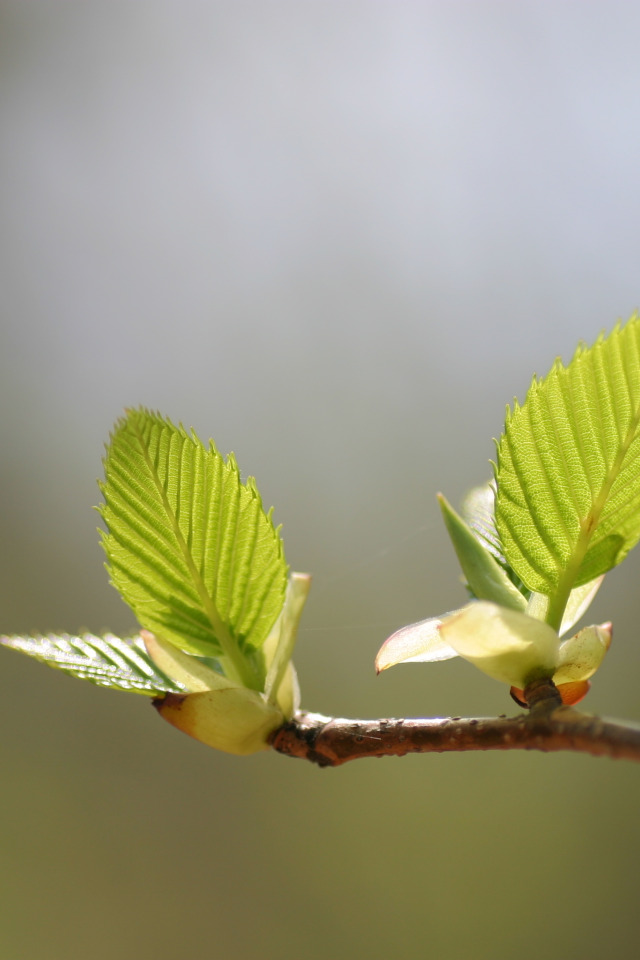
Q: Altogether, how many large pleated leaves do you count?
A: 2